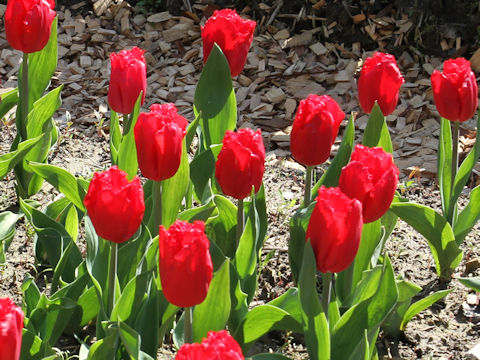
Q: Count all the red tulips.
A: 14